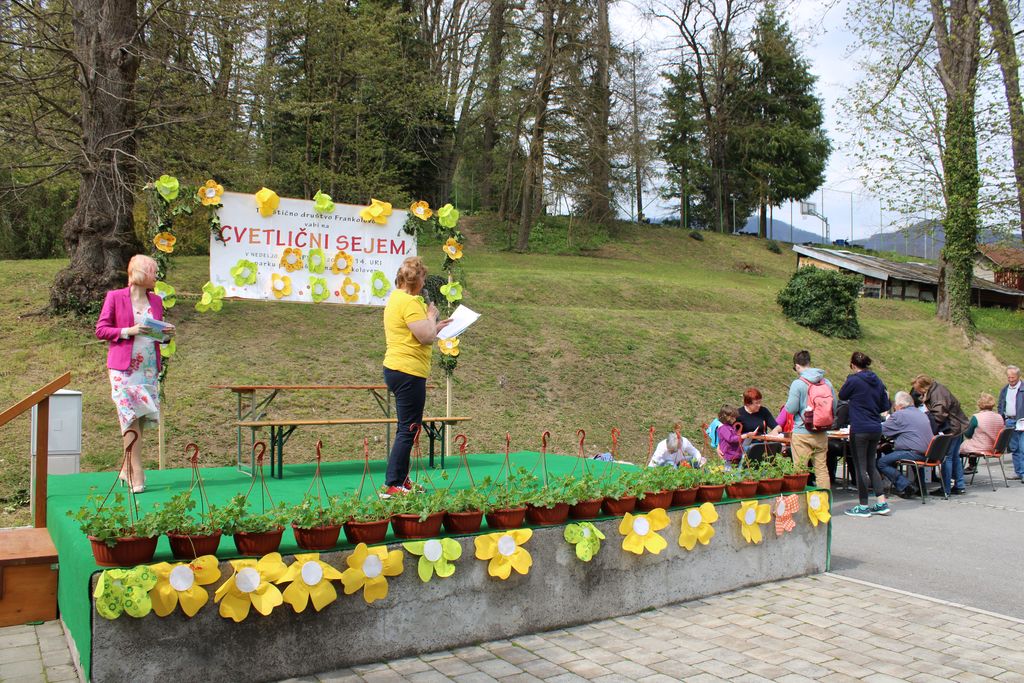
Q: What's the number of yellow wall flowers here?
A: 9